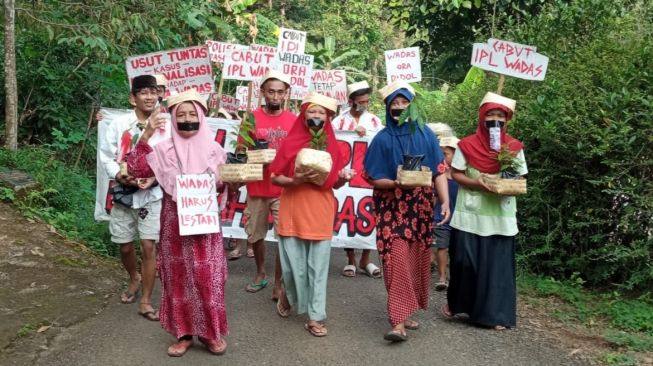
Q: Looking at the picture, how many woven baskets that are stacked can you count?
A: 2